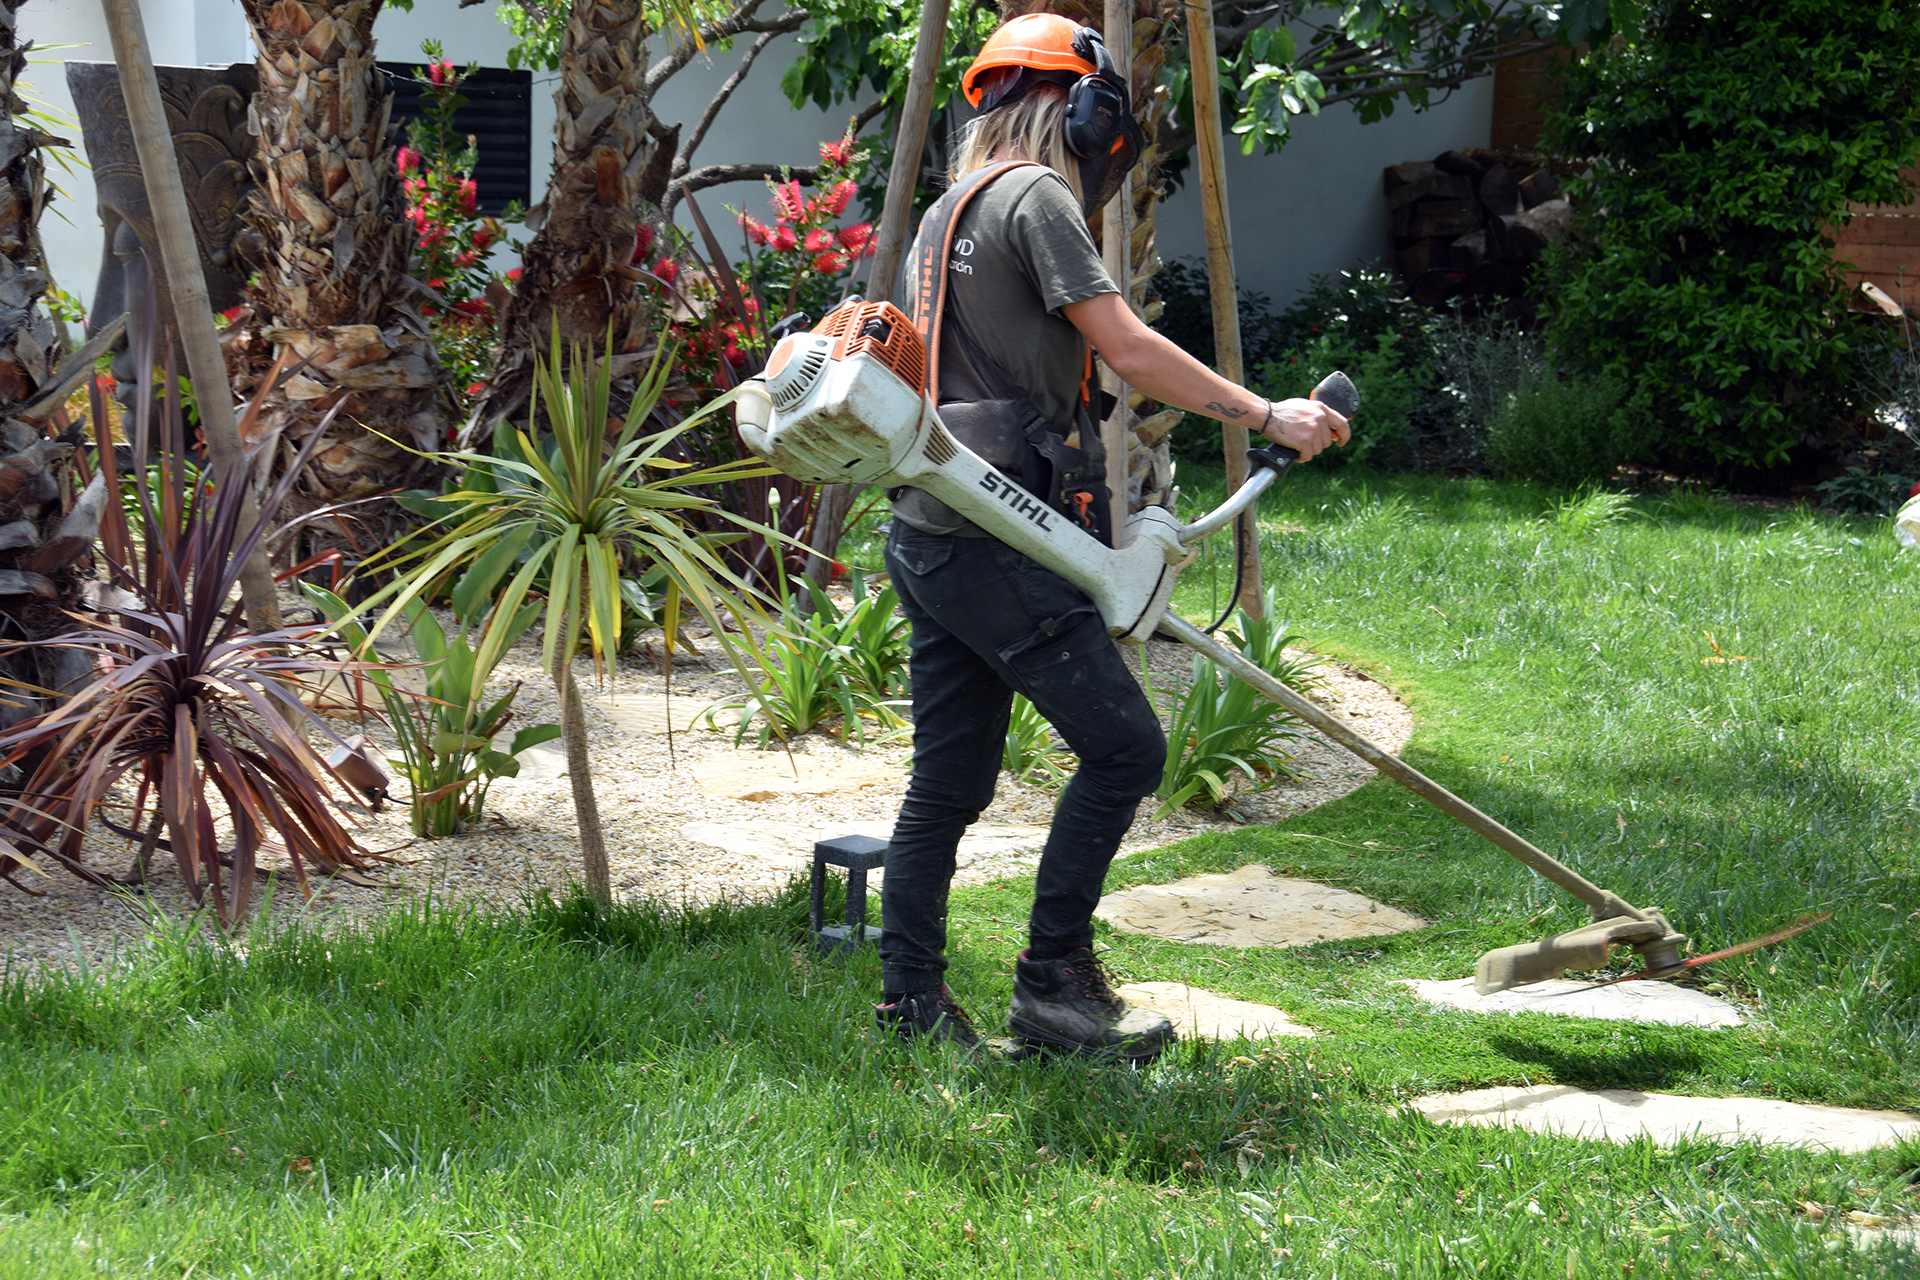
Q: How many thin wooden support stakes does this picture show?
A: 4